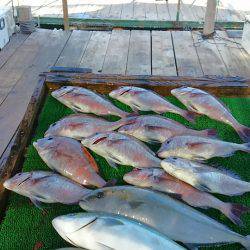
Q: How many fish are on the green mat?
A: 13